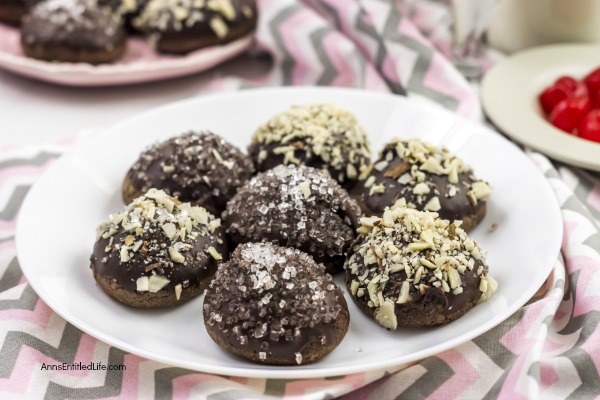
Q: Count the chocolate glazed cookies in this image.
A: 11